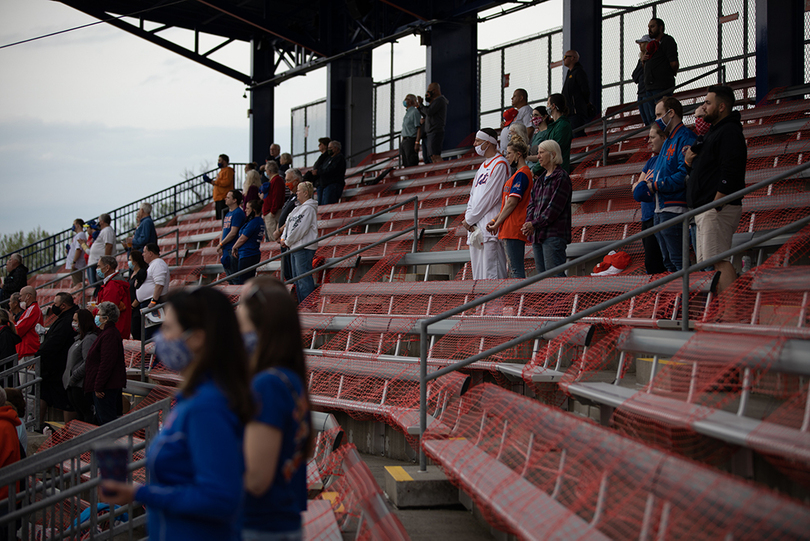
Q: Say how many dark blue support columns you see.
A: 5